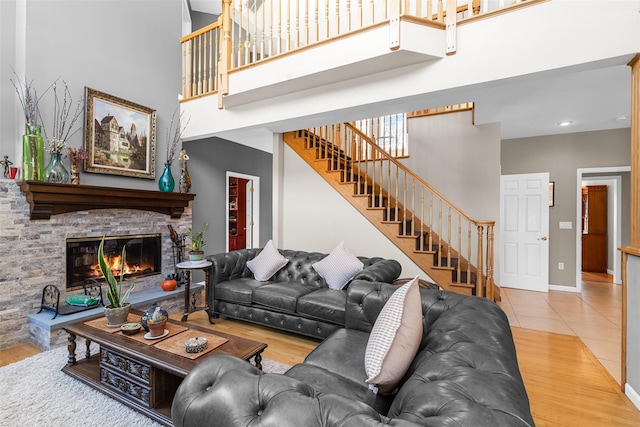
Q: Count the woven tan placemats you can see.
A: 3